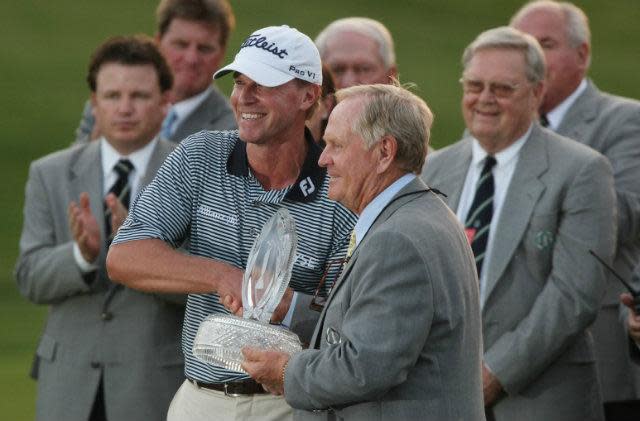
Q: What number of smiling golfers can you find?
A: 1